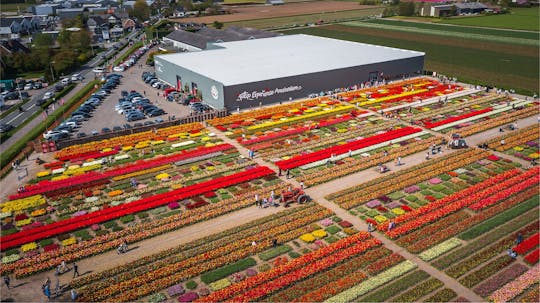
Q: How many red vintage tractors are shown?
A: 1